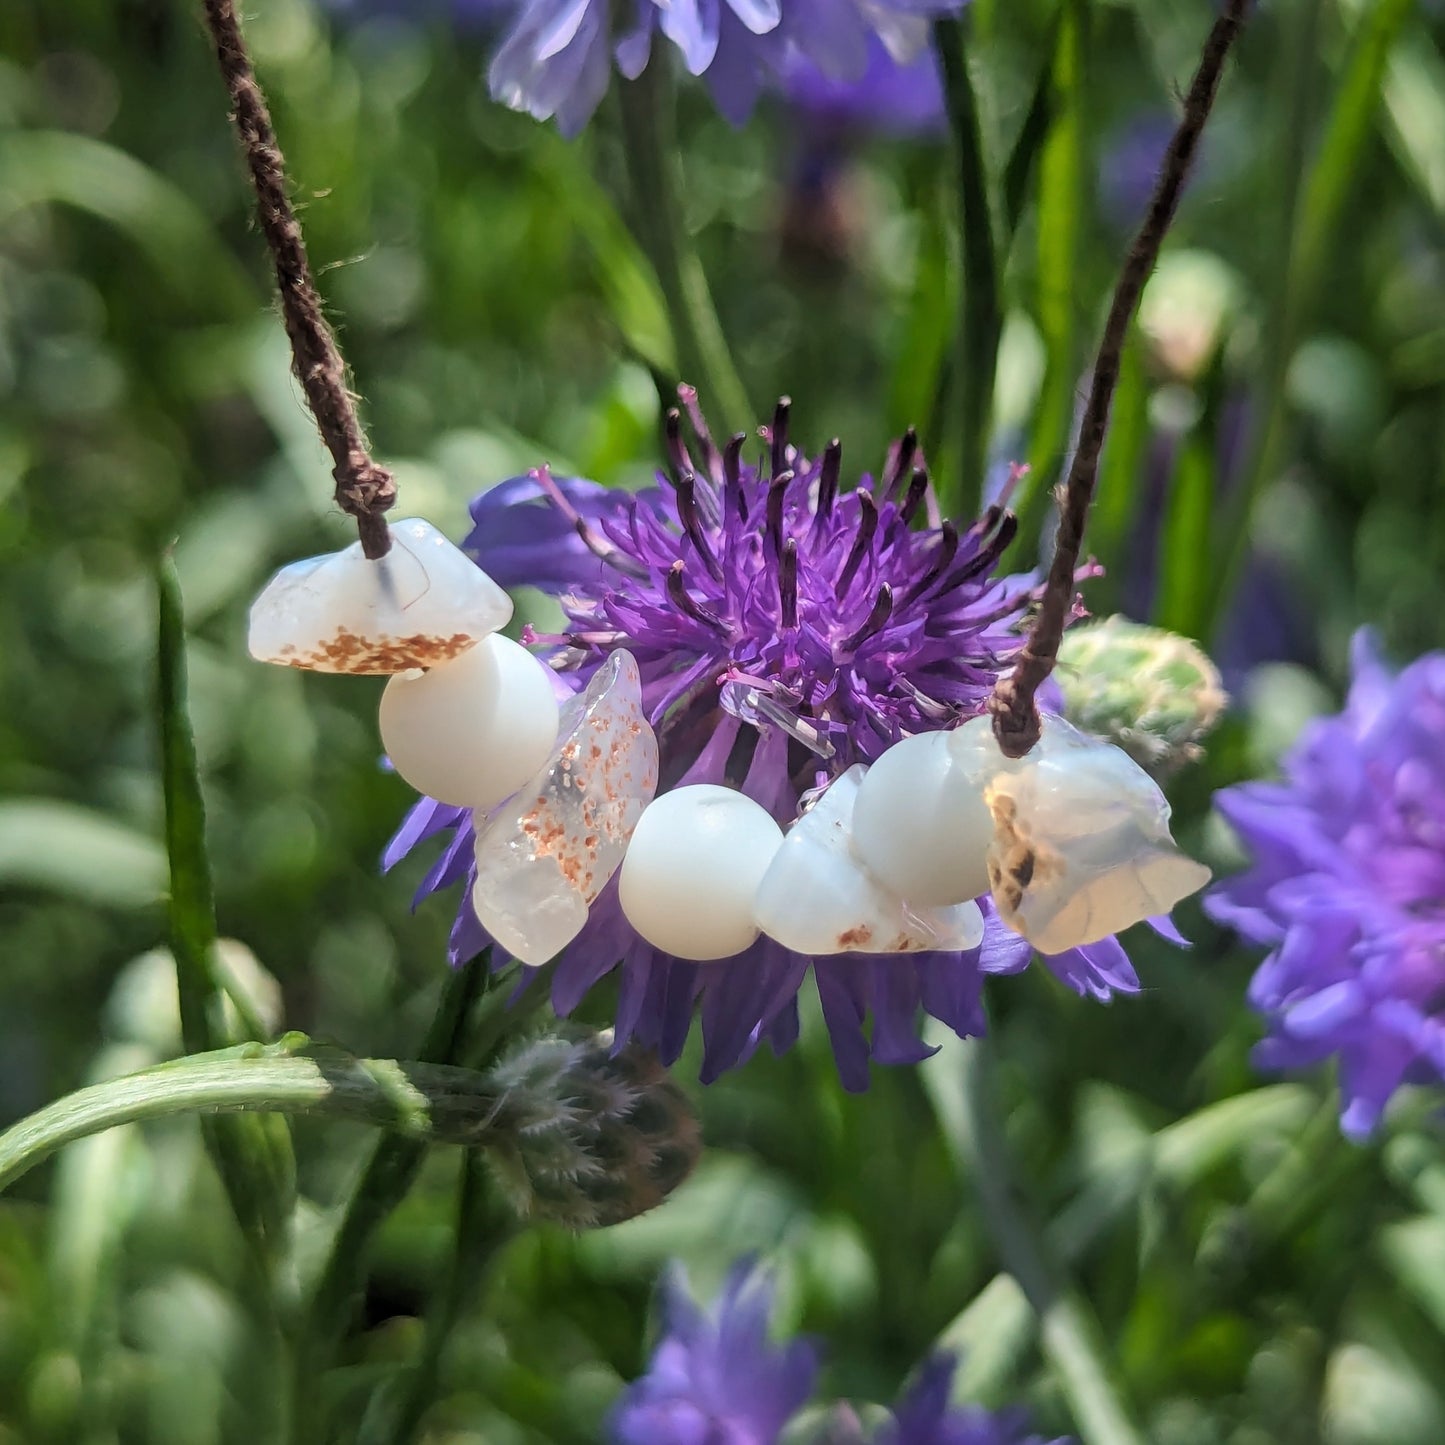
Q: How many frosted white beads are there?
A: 3